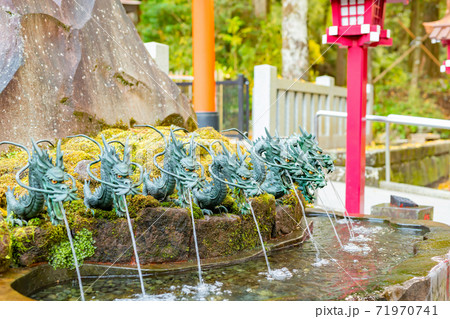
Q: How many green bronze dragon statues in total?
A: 7